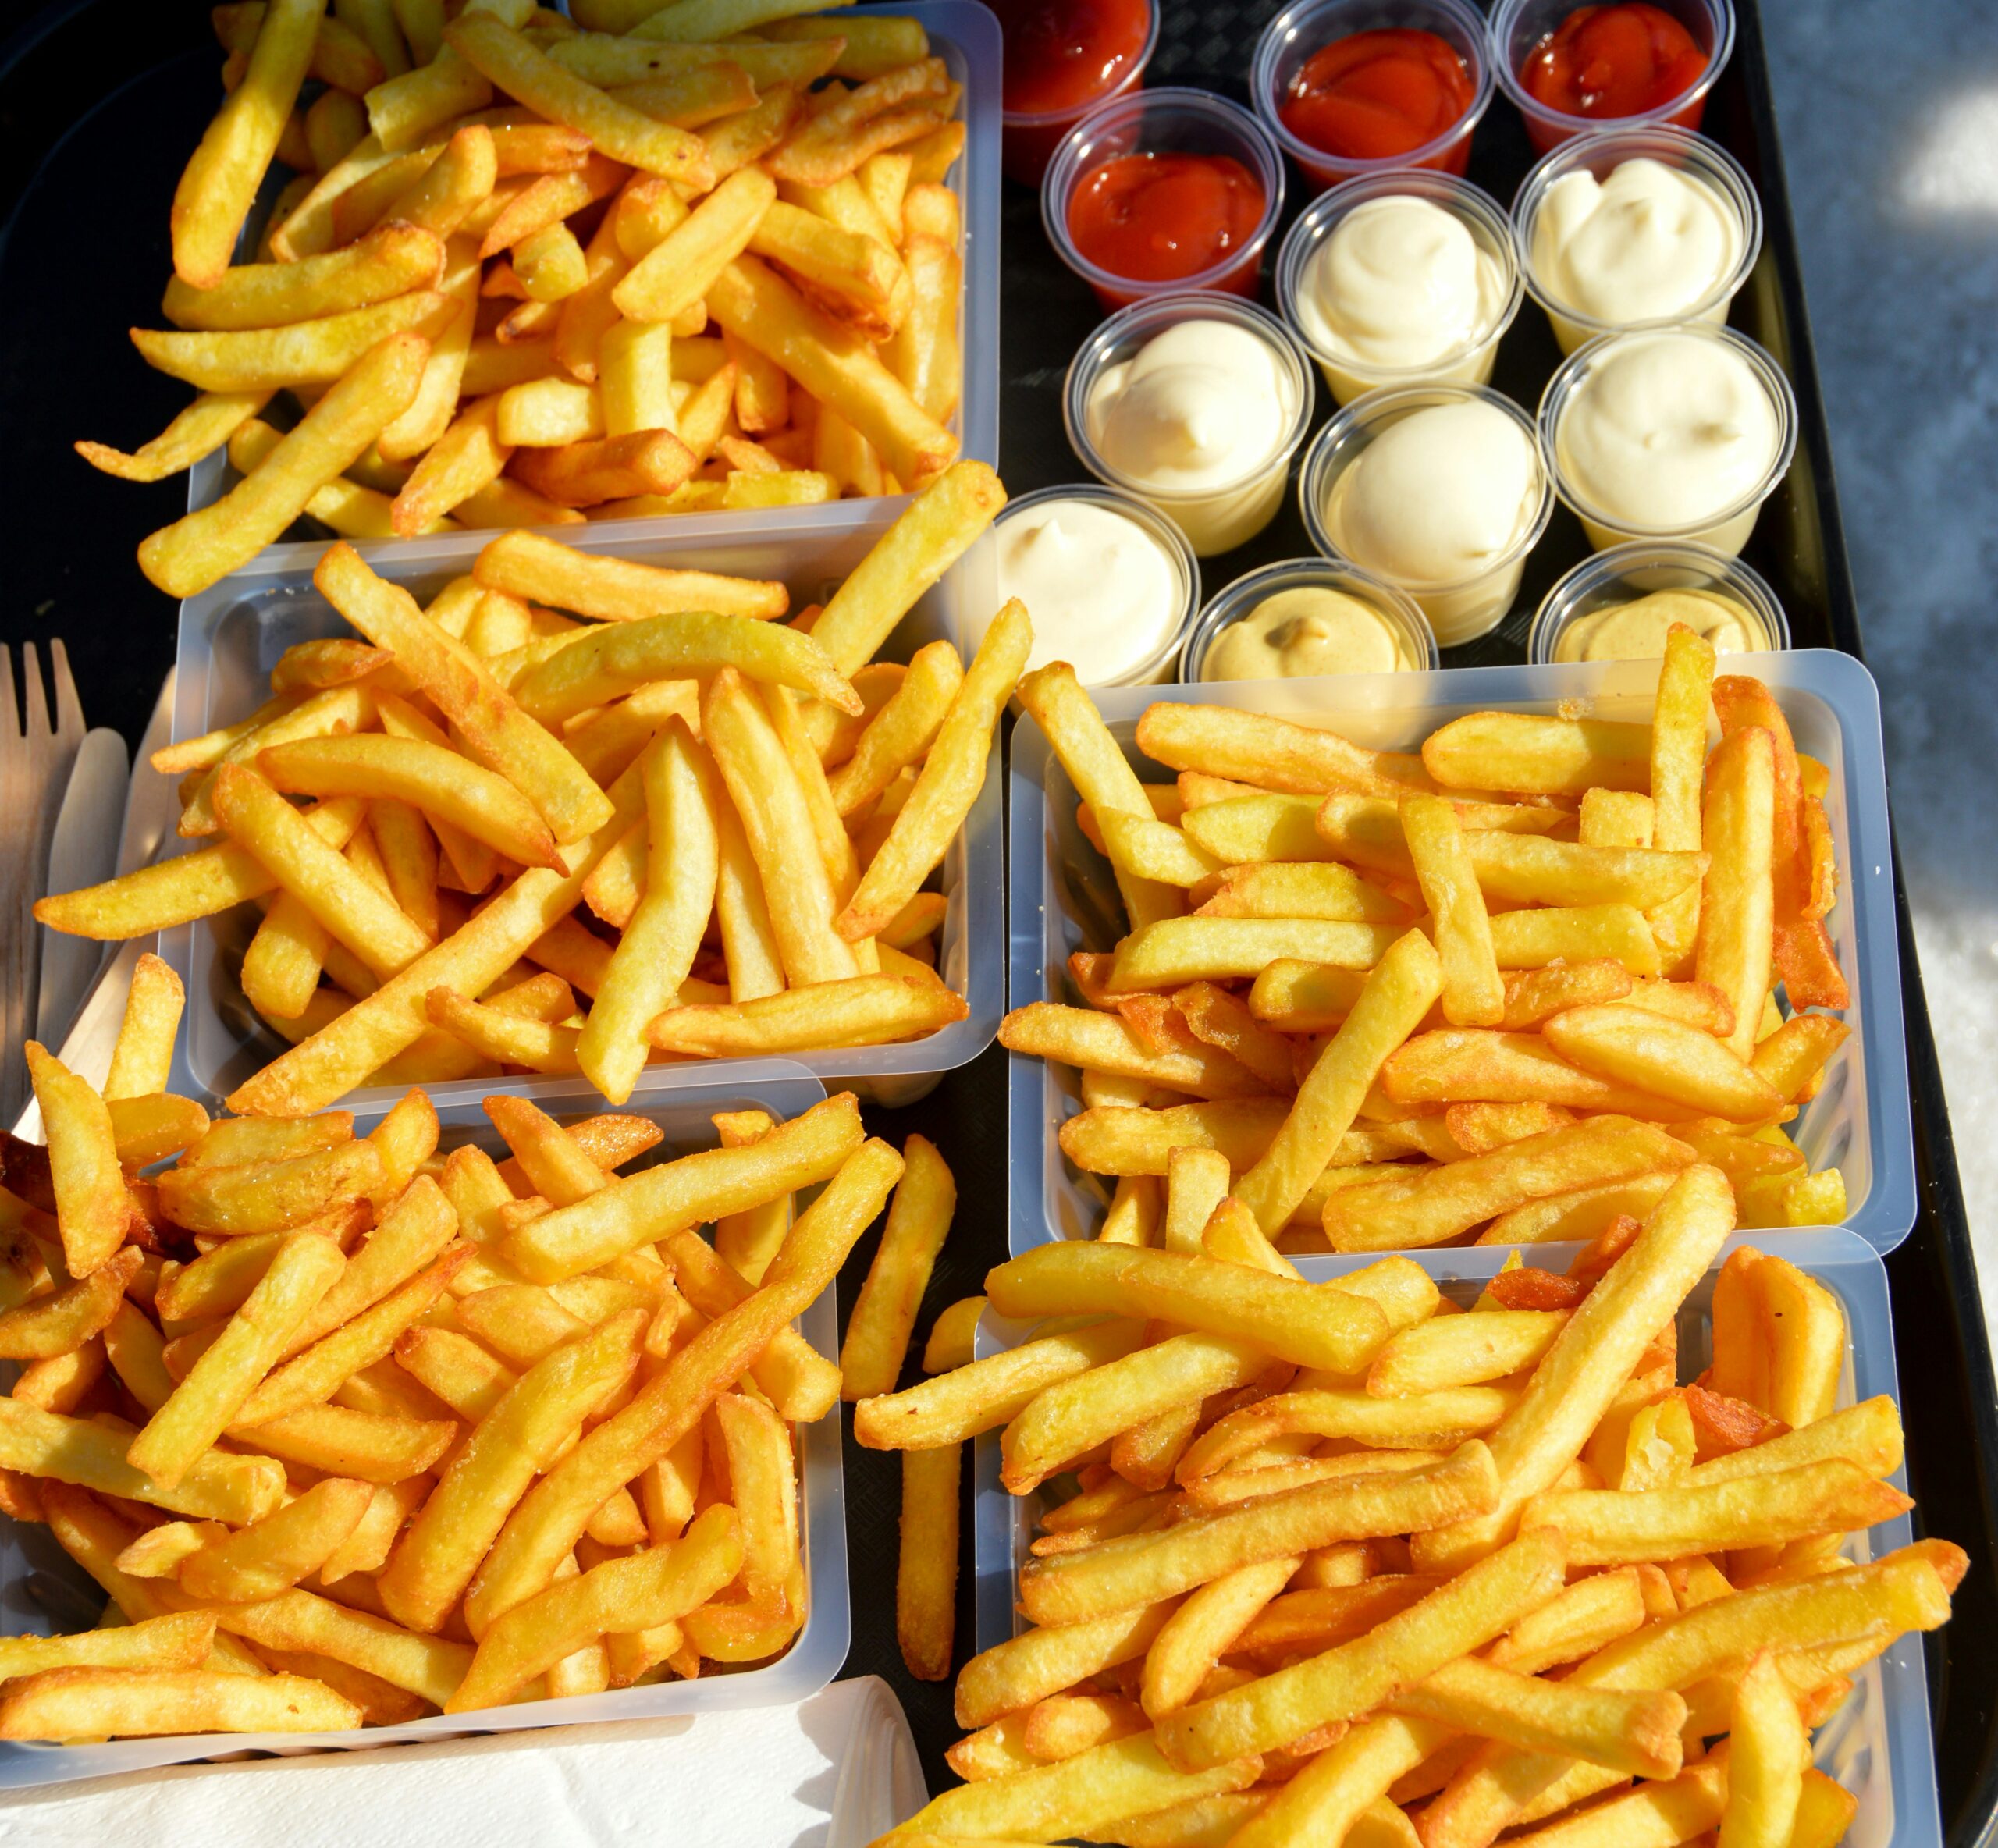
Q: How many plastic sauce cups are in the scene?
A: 12